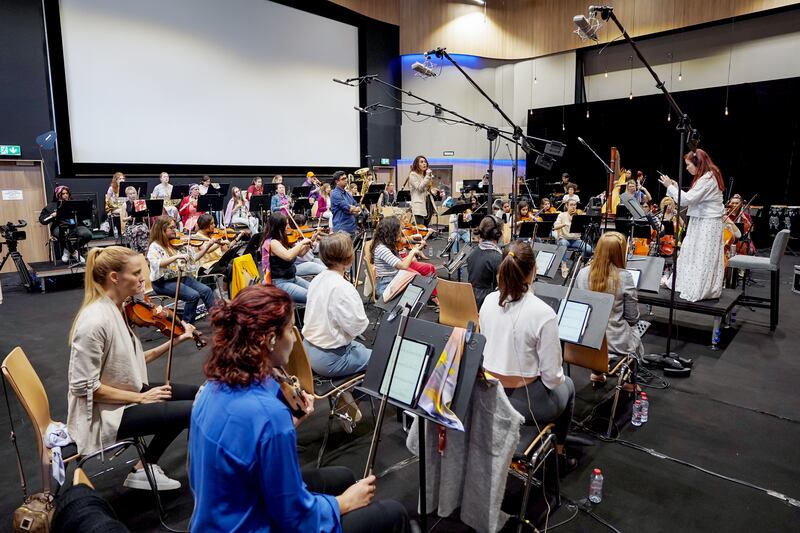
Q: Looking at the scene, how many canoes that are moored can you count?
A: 0